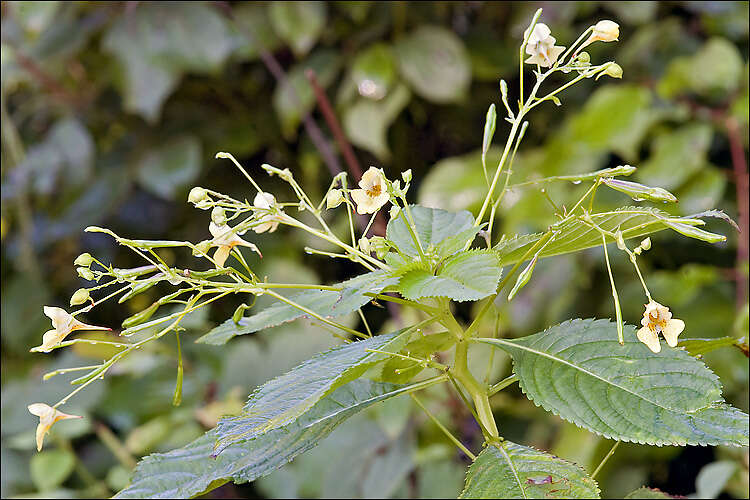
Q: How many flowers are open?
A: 7